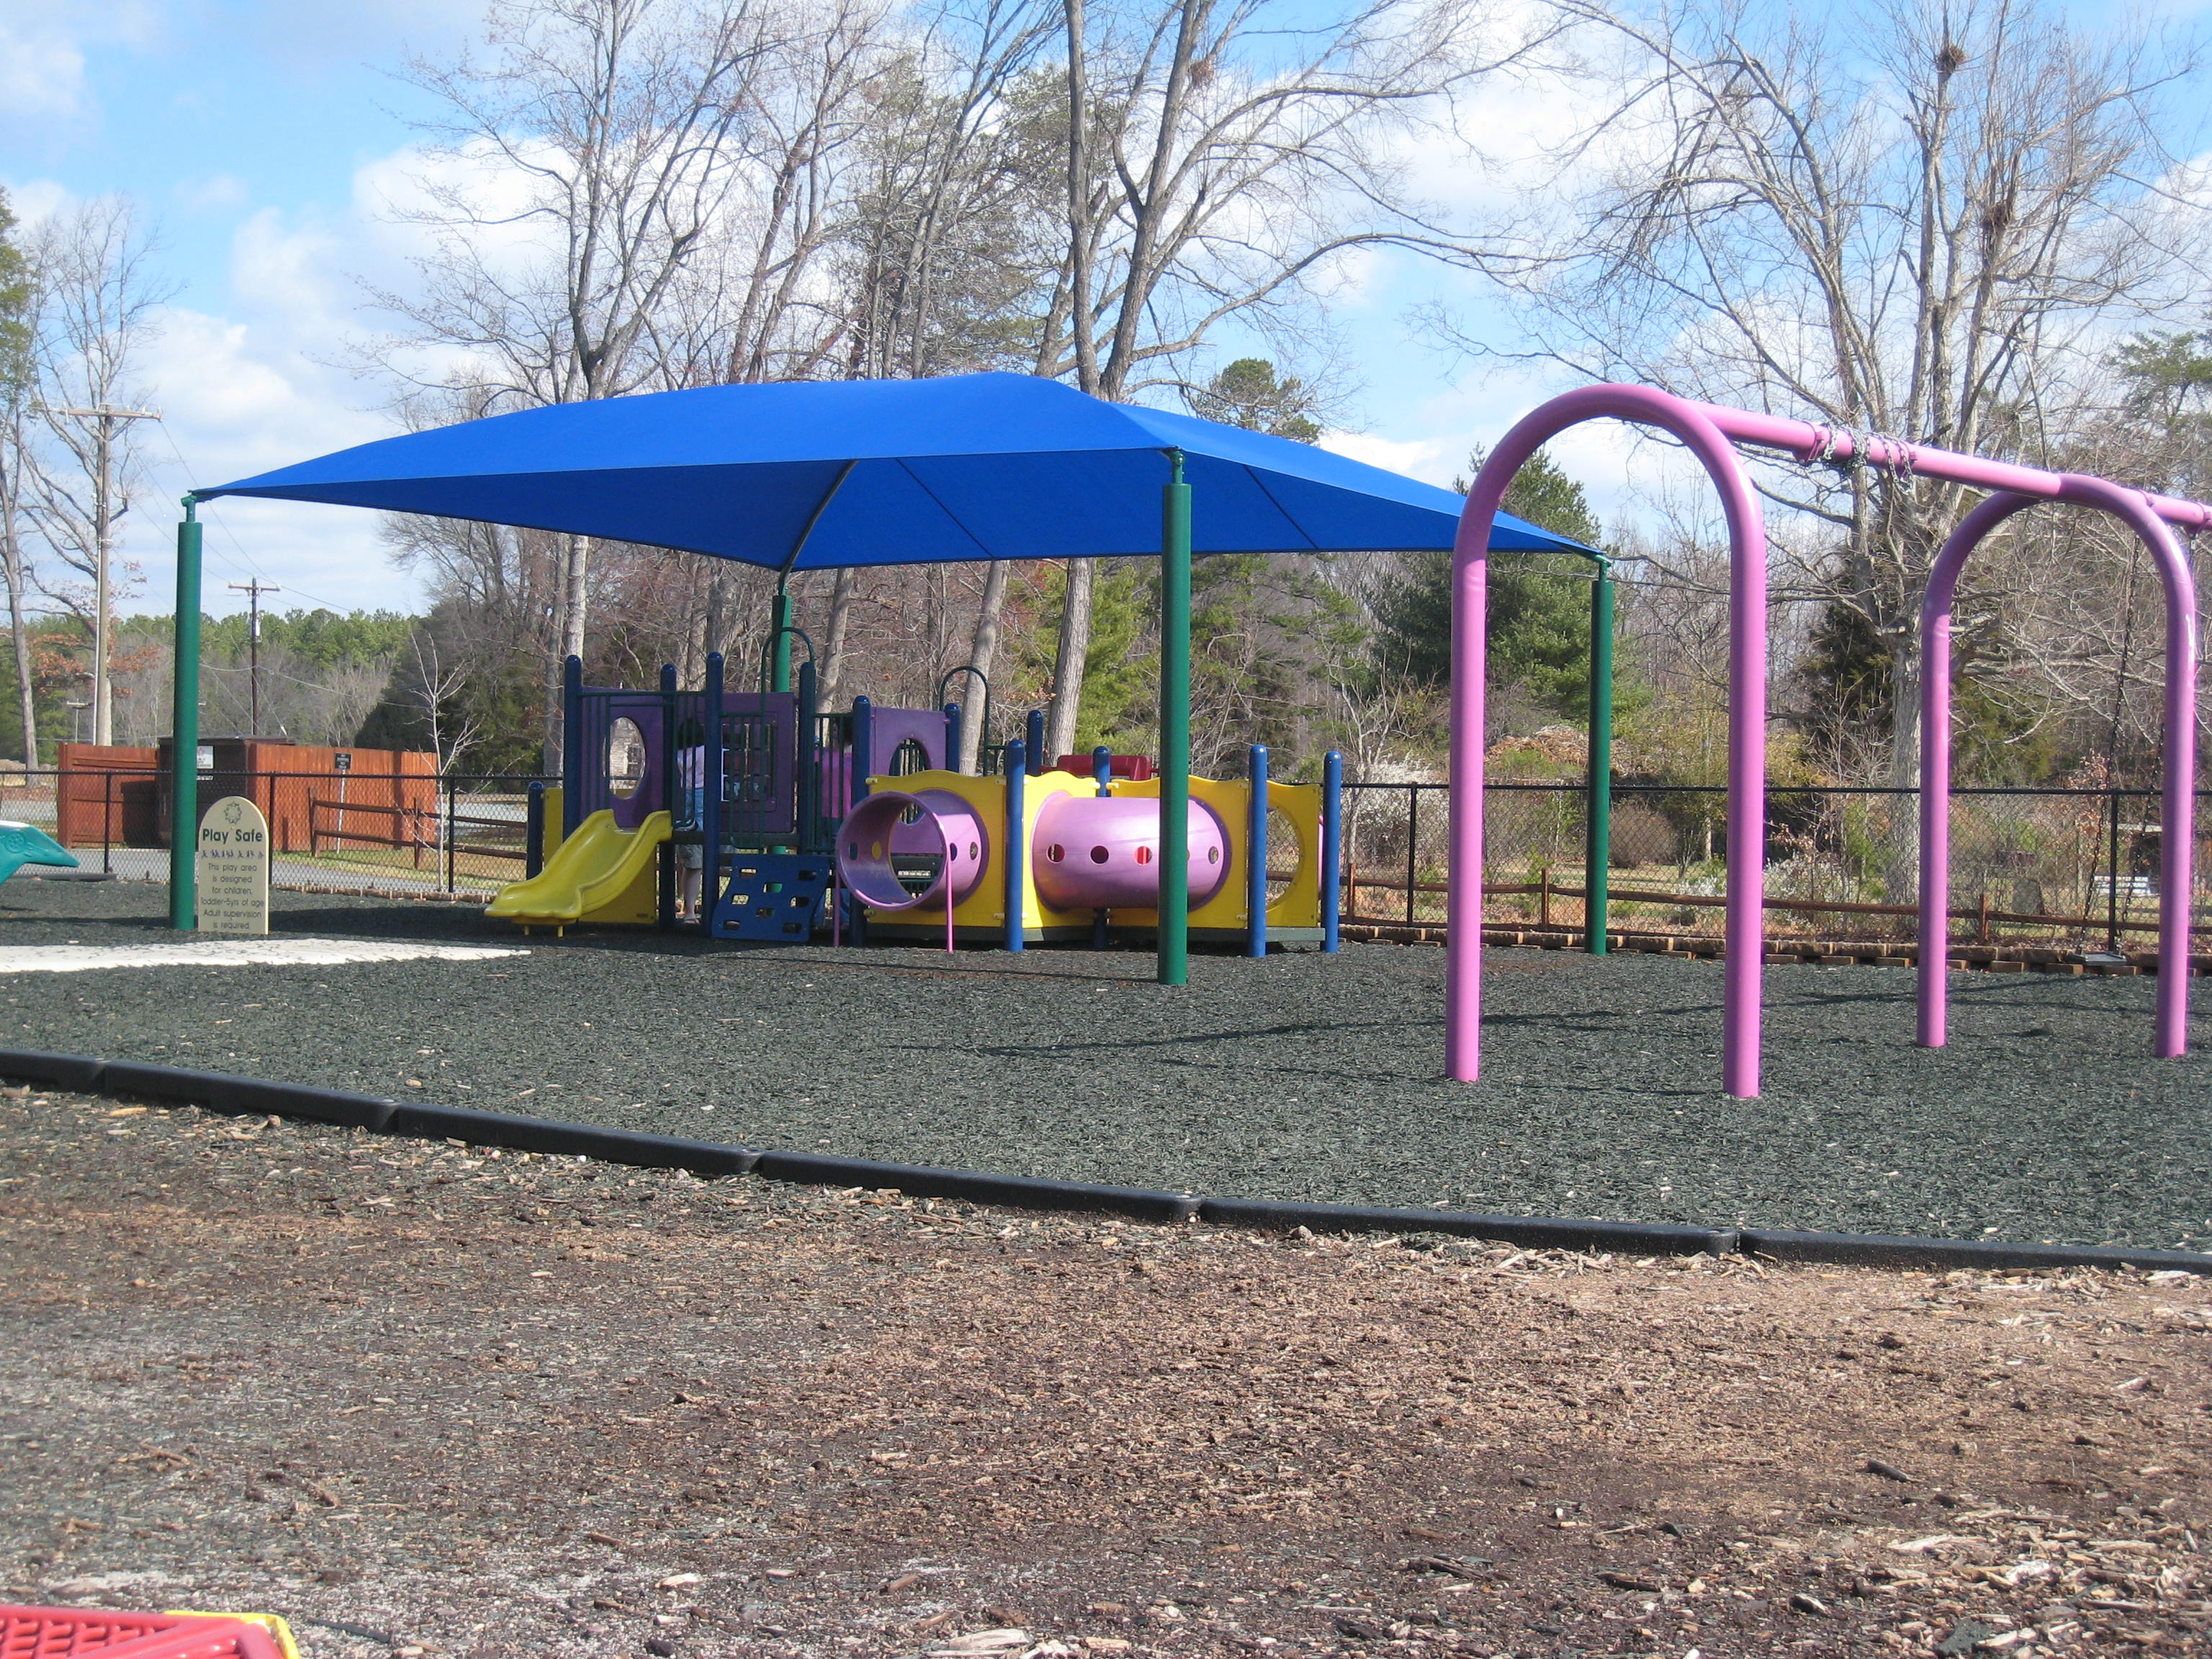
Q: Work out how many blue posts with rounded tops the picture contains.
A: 12